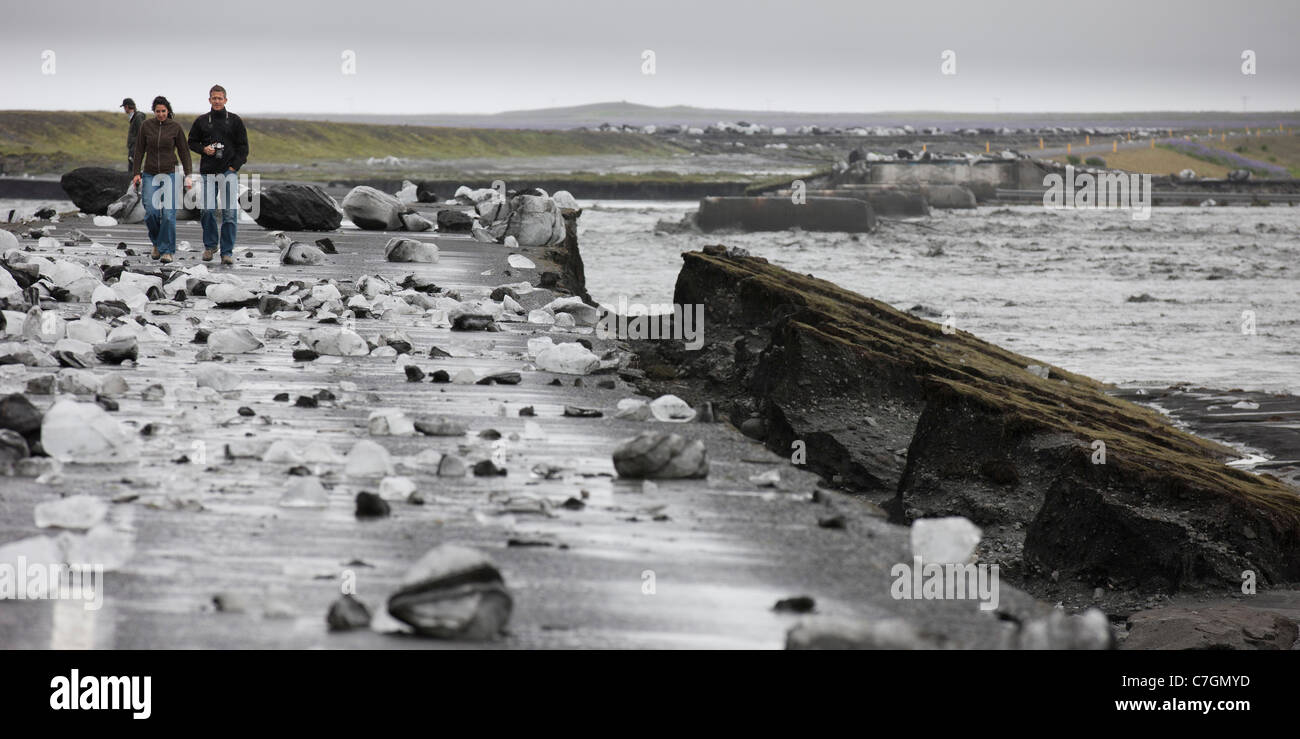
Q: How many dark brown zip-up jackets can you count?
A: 1